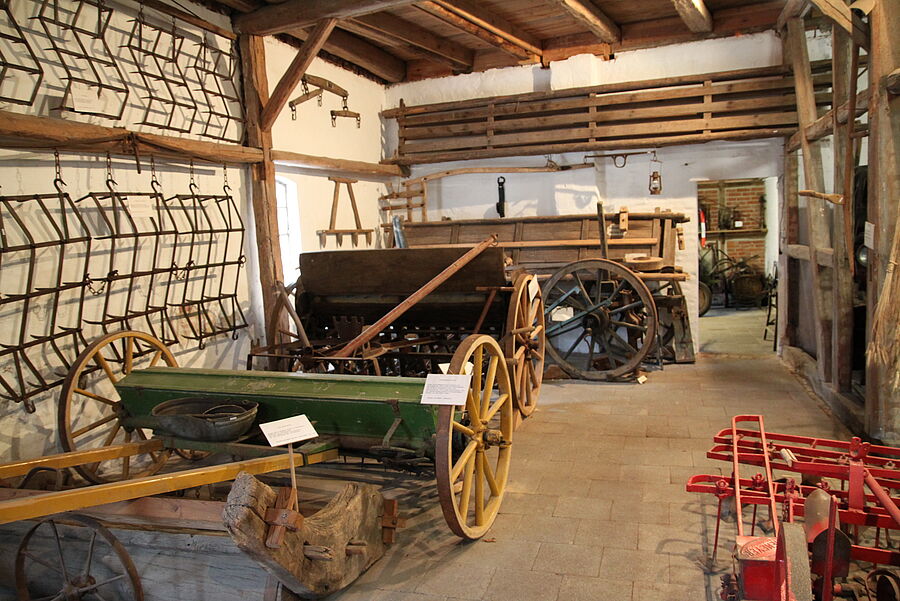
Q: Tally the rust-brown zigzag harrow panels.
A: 7